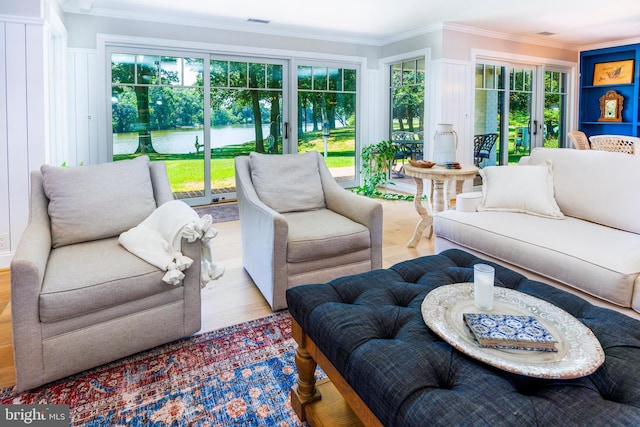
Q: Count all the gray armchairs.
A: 2